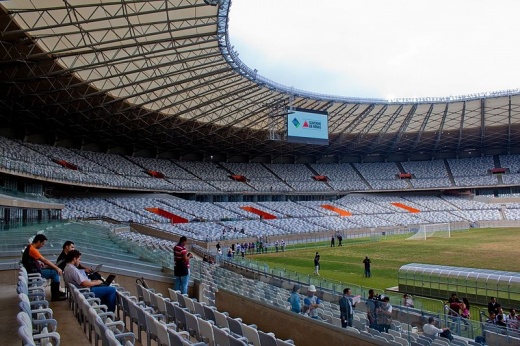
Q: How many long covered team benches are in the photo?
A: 1